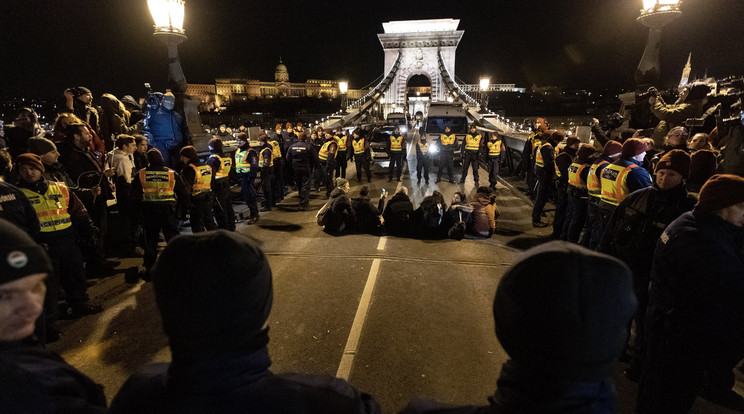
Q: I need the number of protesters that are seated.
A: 6